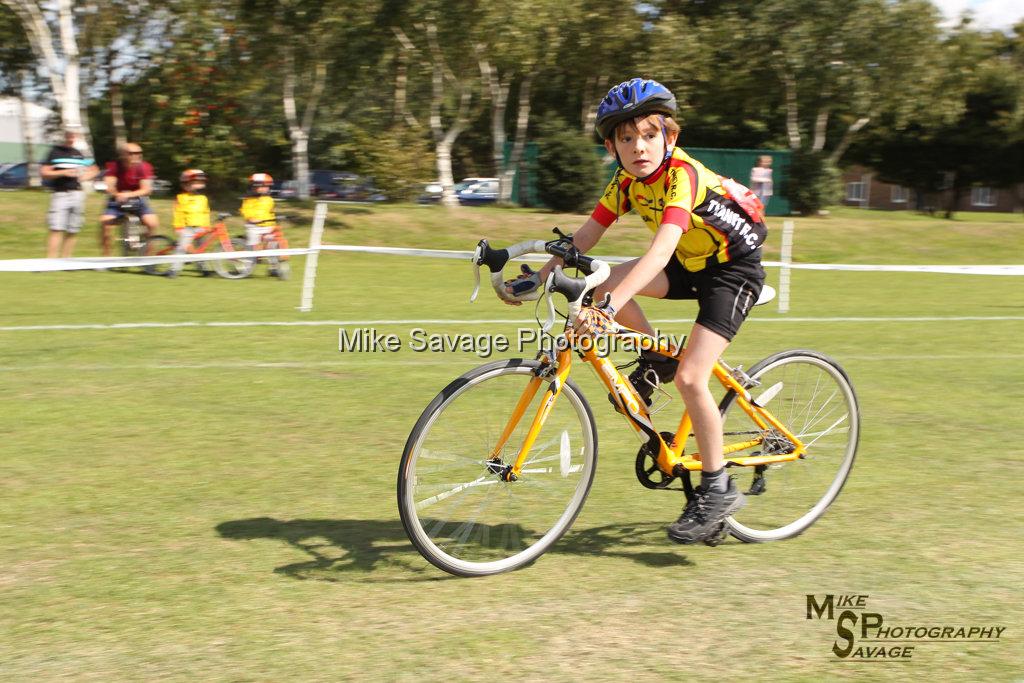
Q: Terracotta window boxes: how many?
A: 0